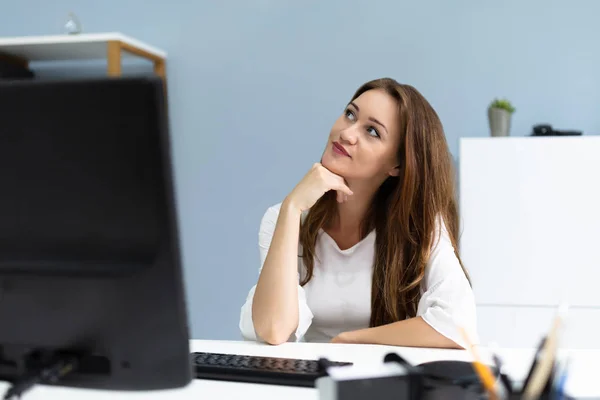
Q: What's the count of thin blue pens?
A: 1